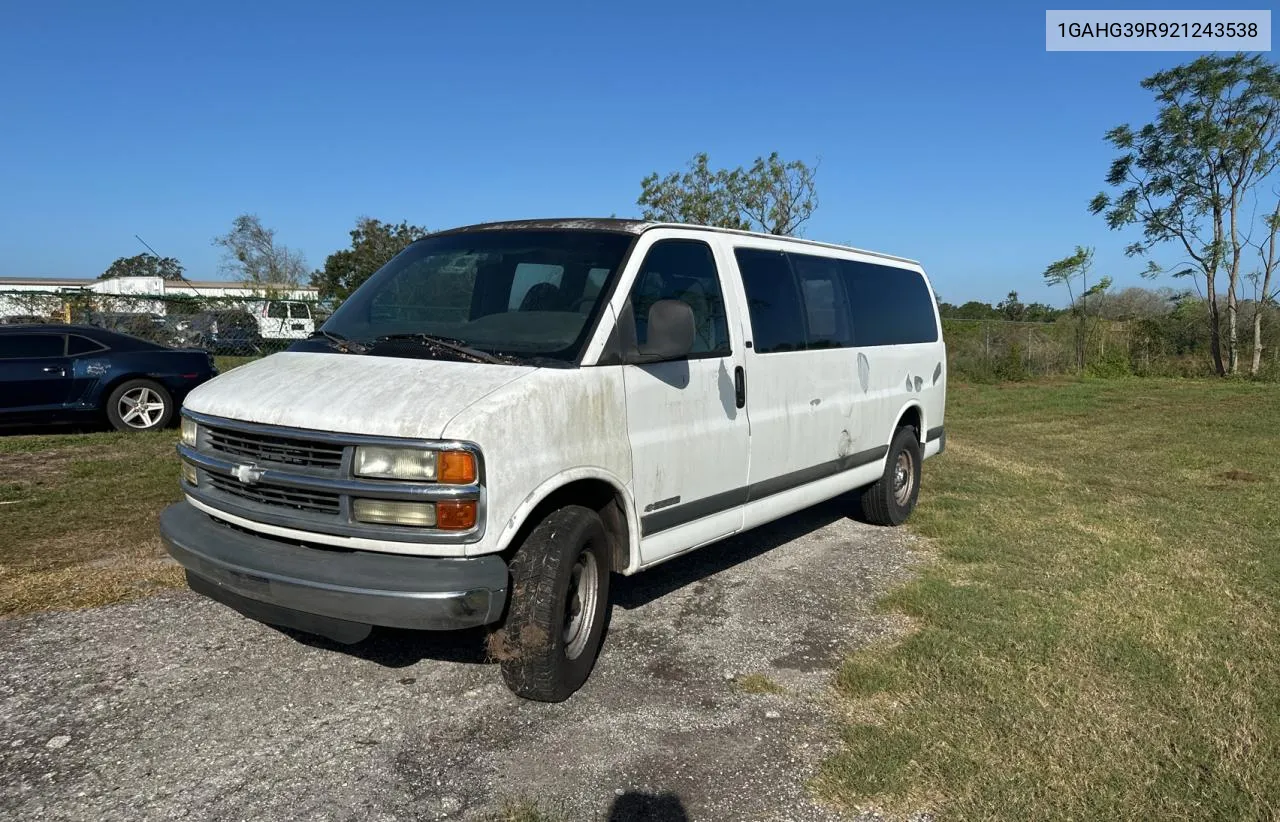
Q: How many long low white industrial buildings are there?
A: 1